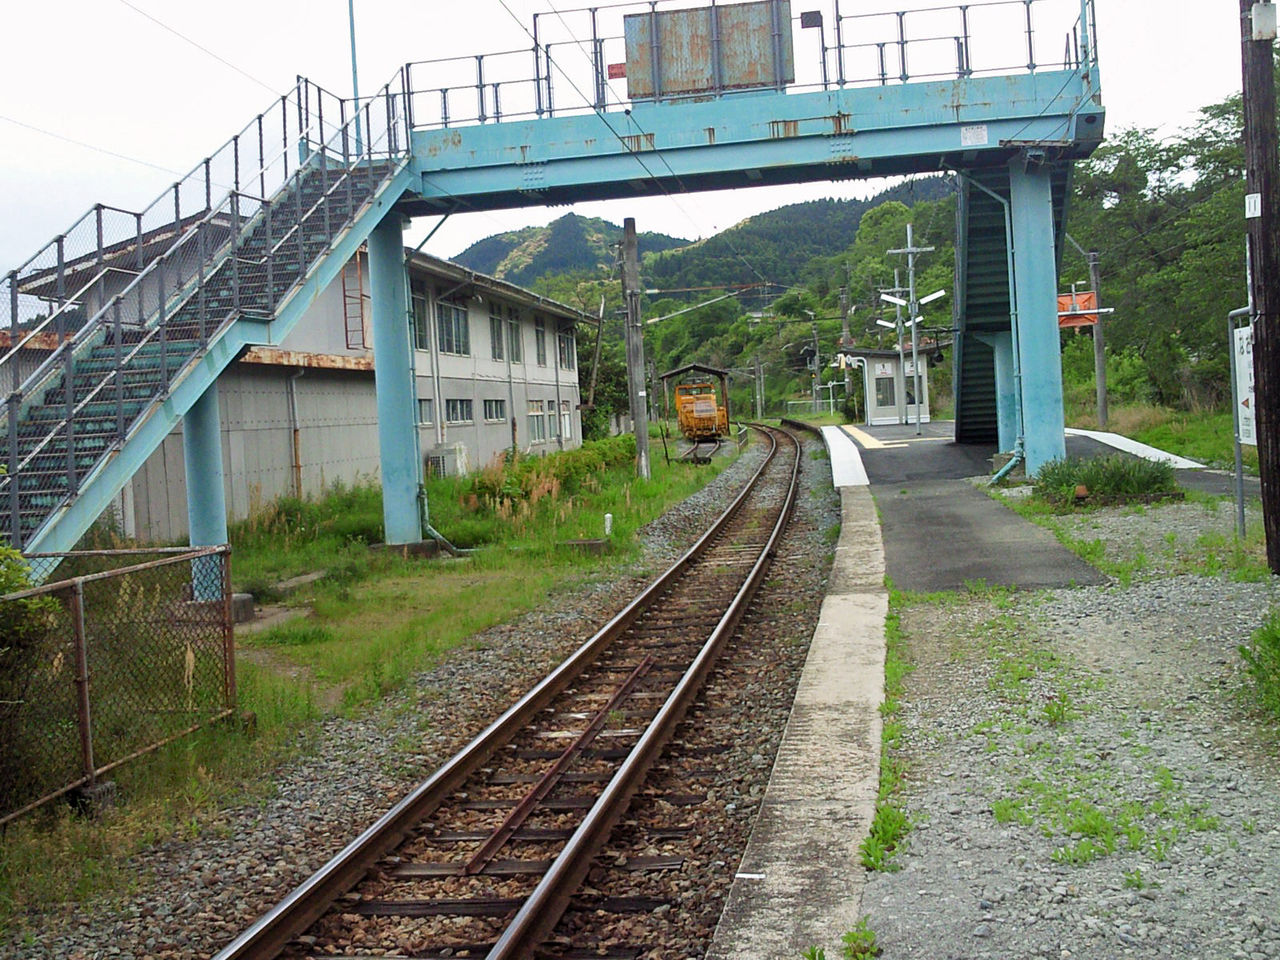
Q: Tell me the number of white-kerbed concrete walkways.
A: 2